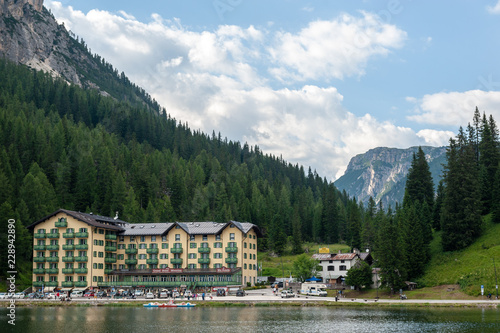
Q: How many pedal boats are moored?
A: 3